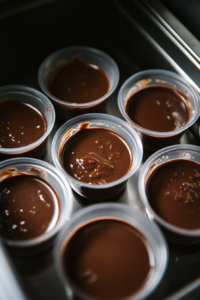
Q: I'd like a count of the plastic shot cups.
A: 7